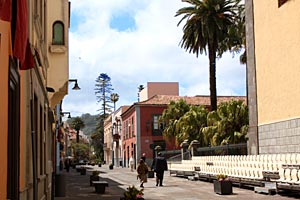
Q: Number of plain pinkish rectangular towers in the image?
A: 1